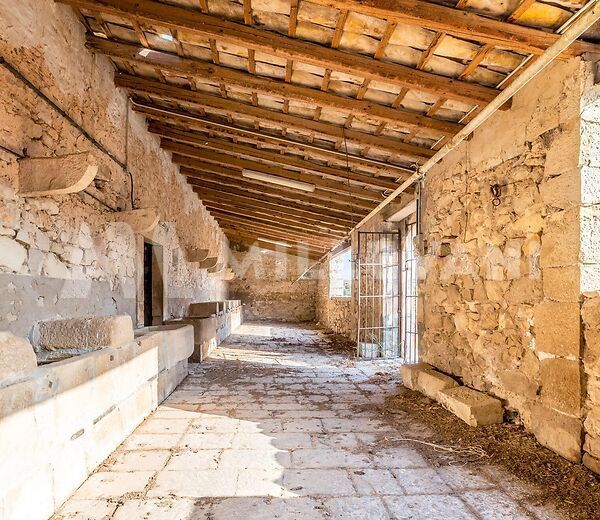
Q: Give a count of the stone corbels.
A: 6